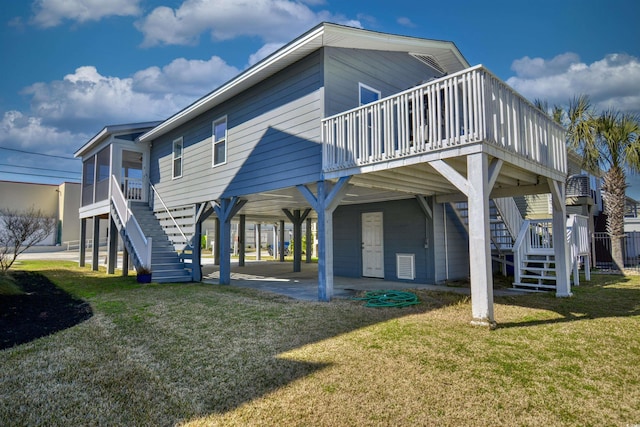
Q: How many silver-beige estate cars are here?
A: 0